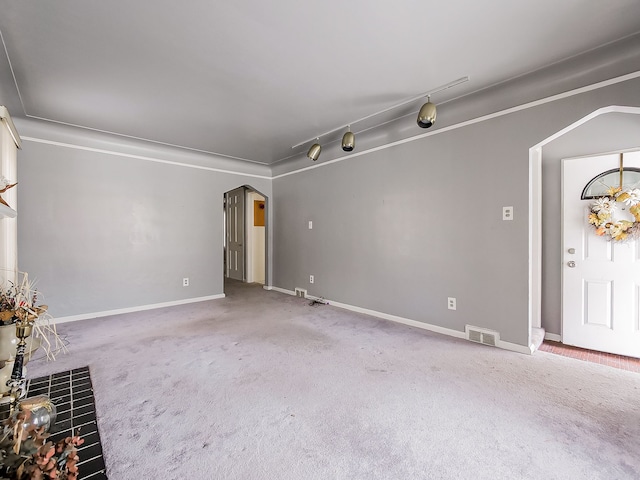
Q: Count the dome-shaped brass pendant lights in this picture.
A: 3